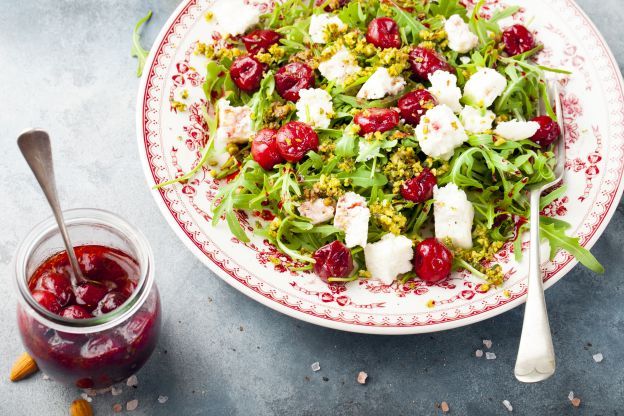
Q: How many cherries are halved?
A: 0